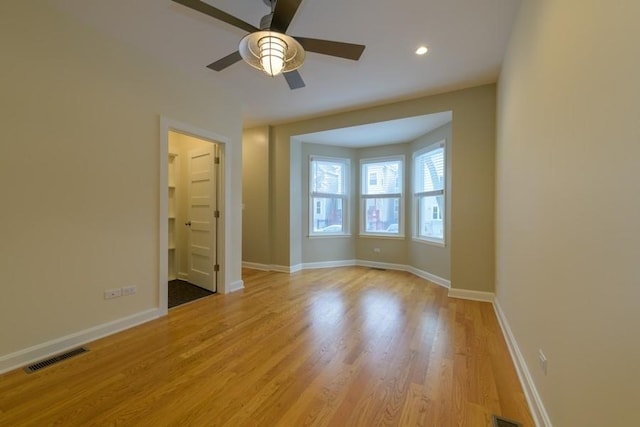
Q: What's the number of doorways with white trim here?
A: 1